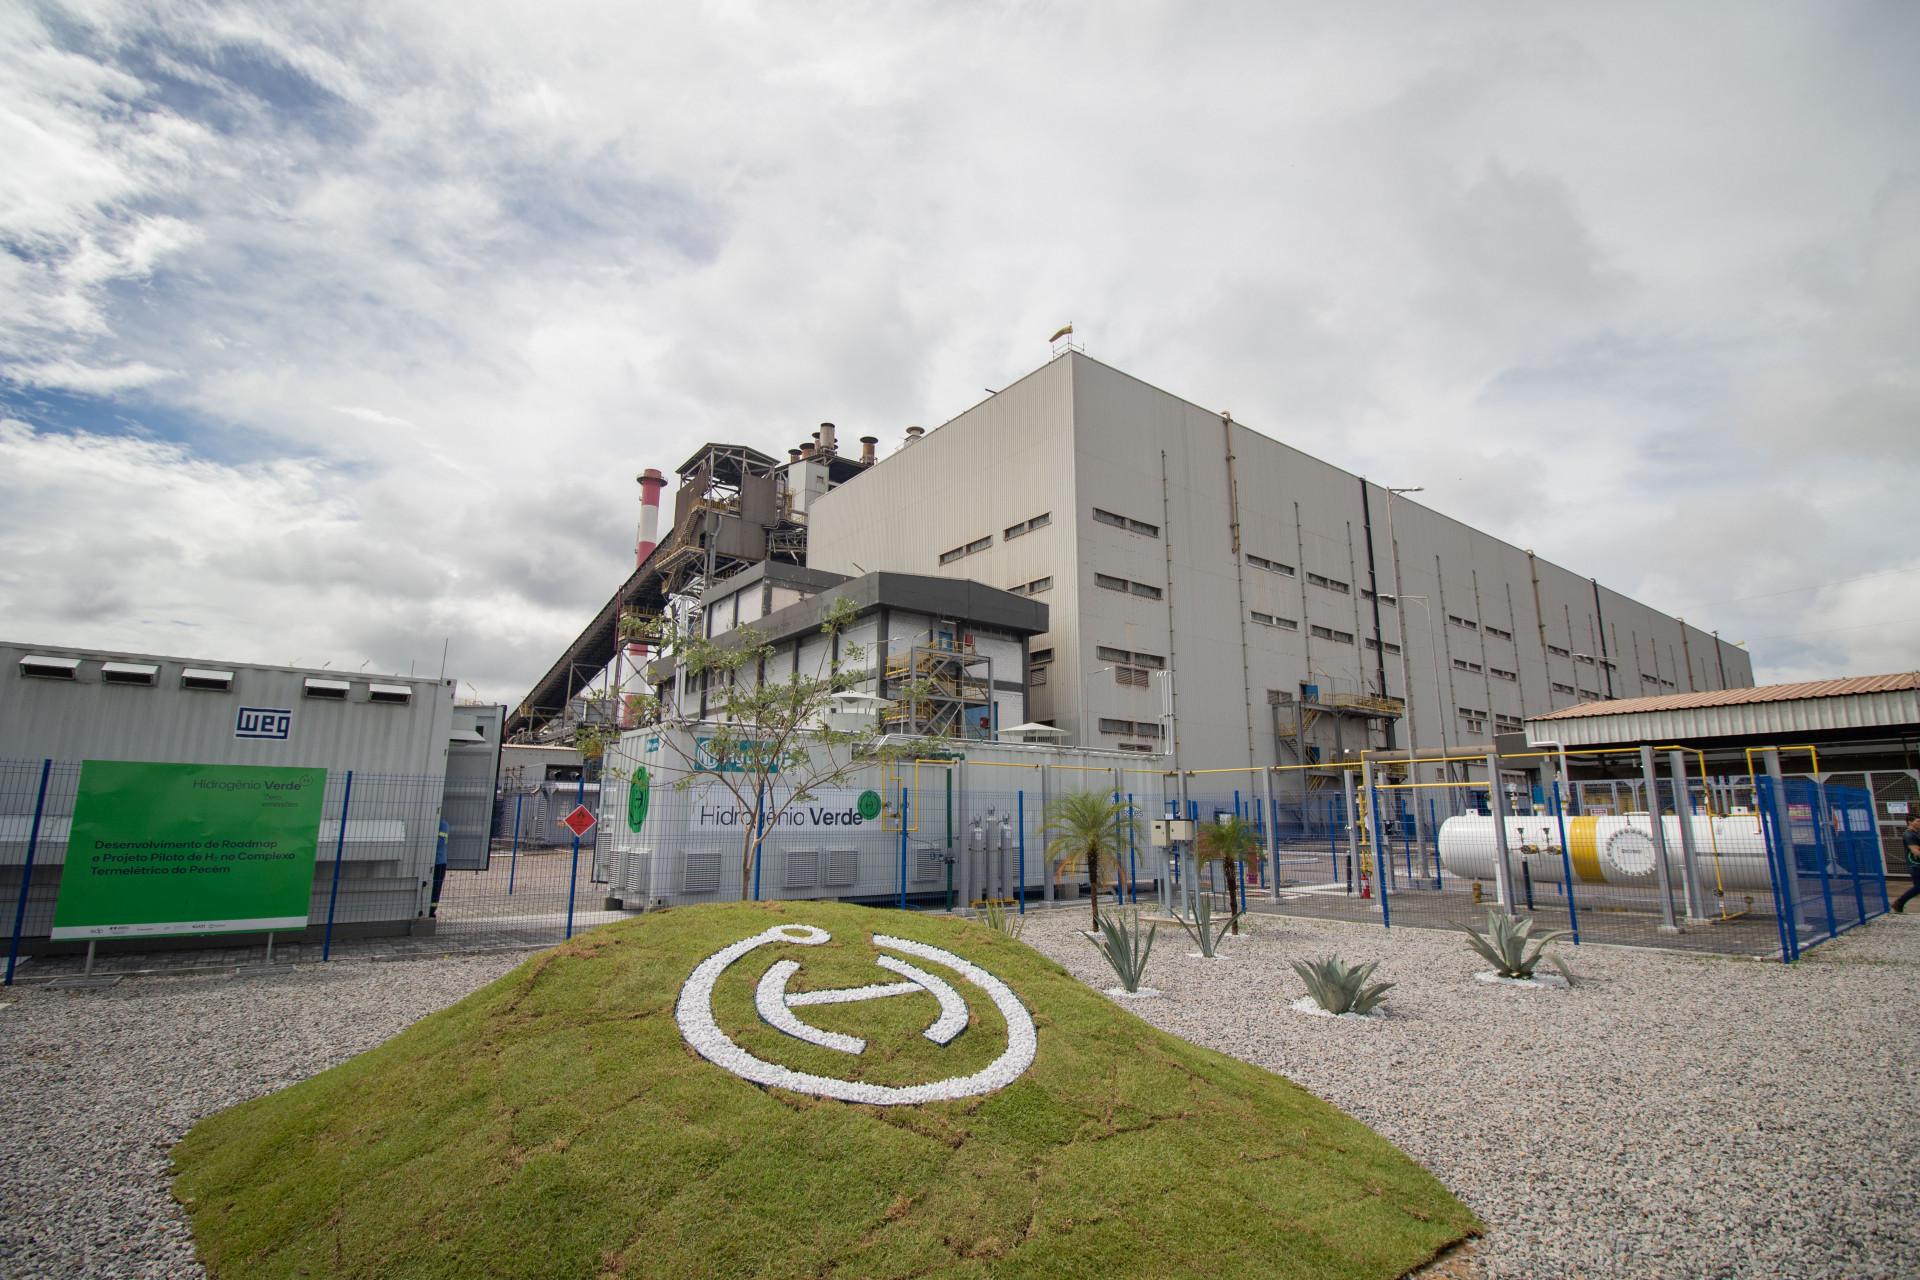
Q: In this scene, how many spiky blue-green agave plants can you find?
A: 4